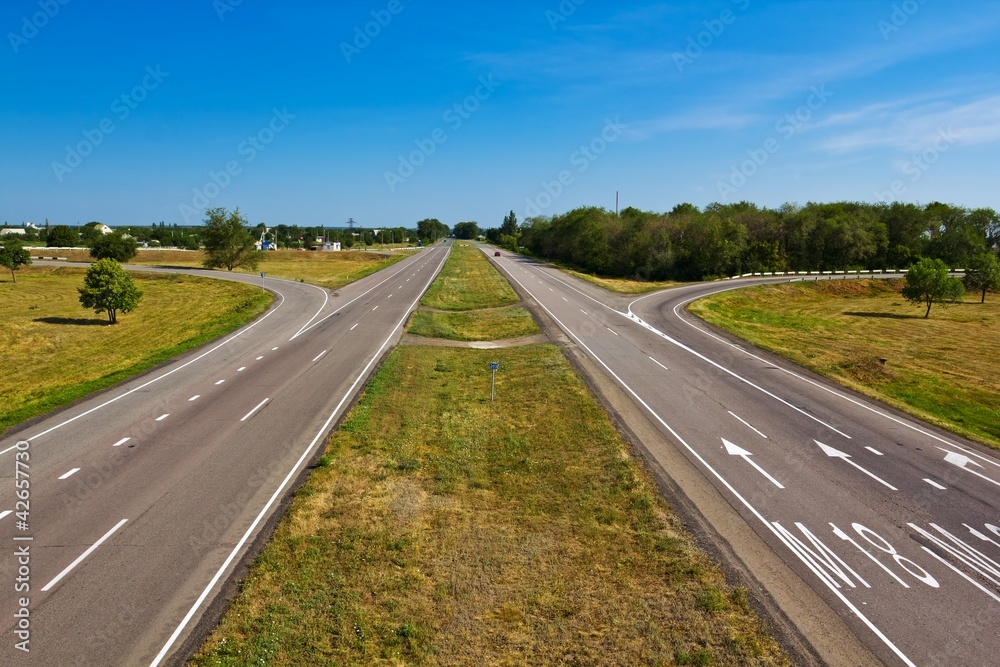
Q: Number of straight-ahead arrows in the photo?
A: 2